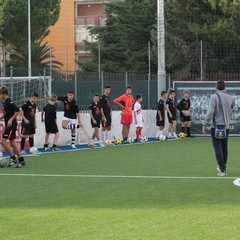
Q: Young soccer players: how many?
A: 11